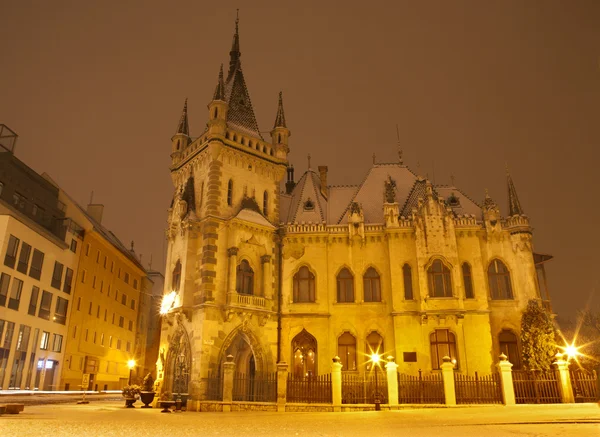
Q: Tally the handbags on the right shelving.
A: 0